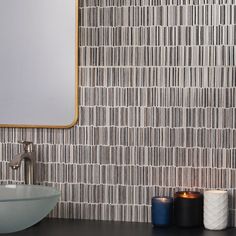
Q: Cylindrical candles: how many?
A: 3